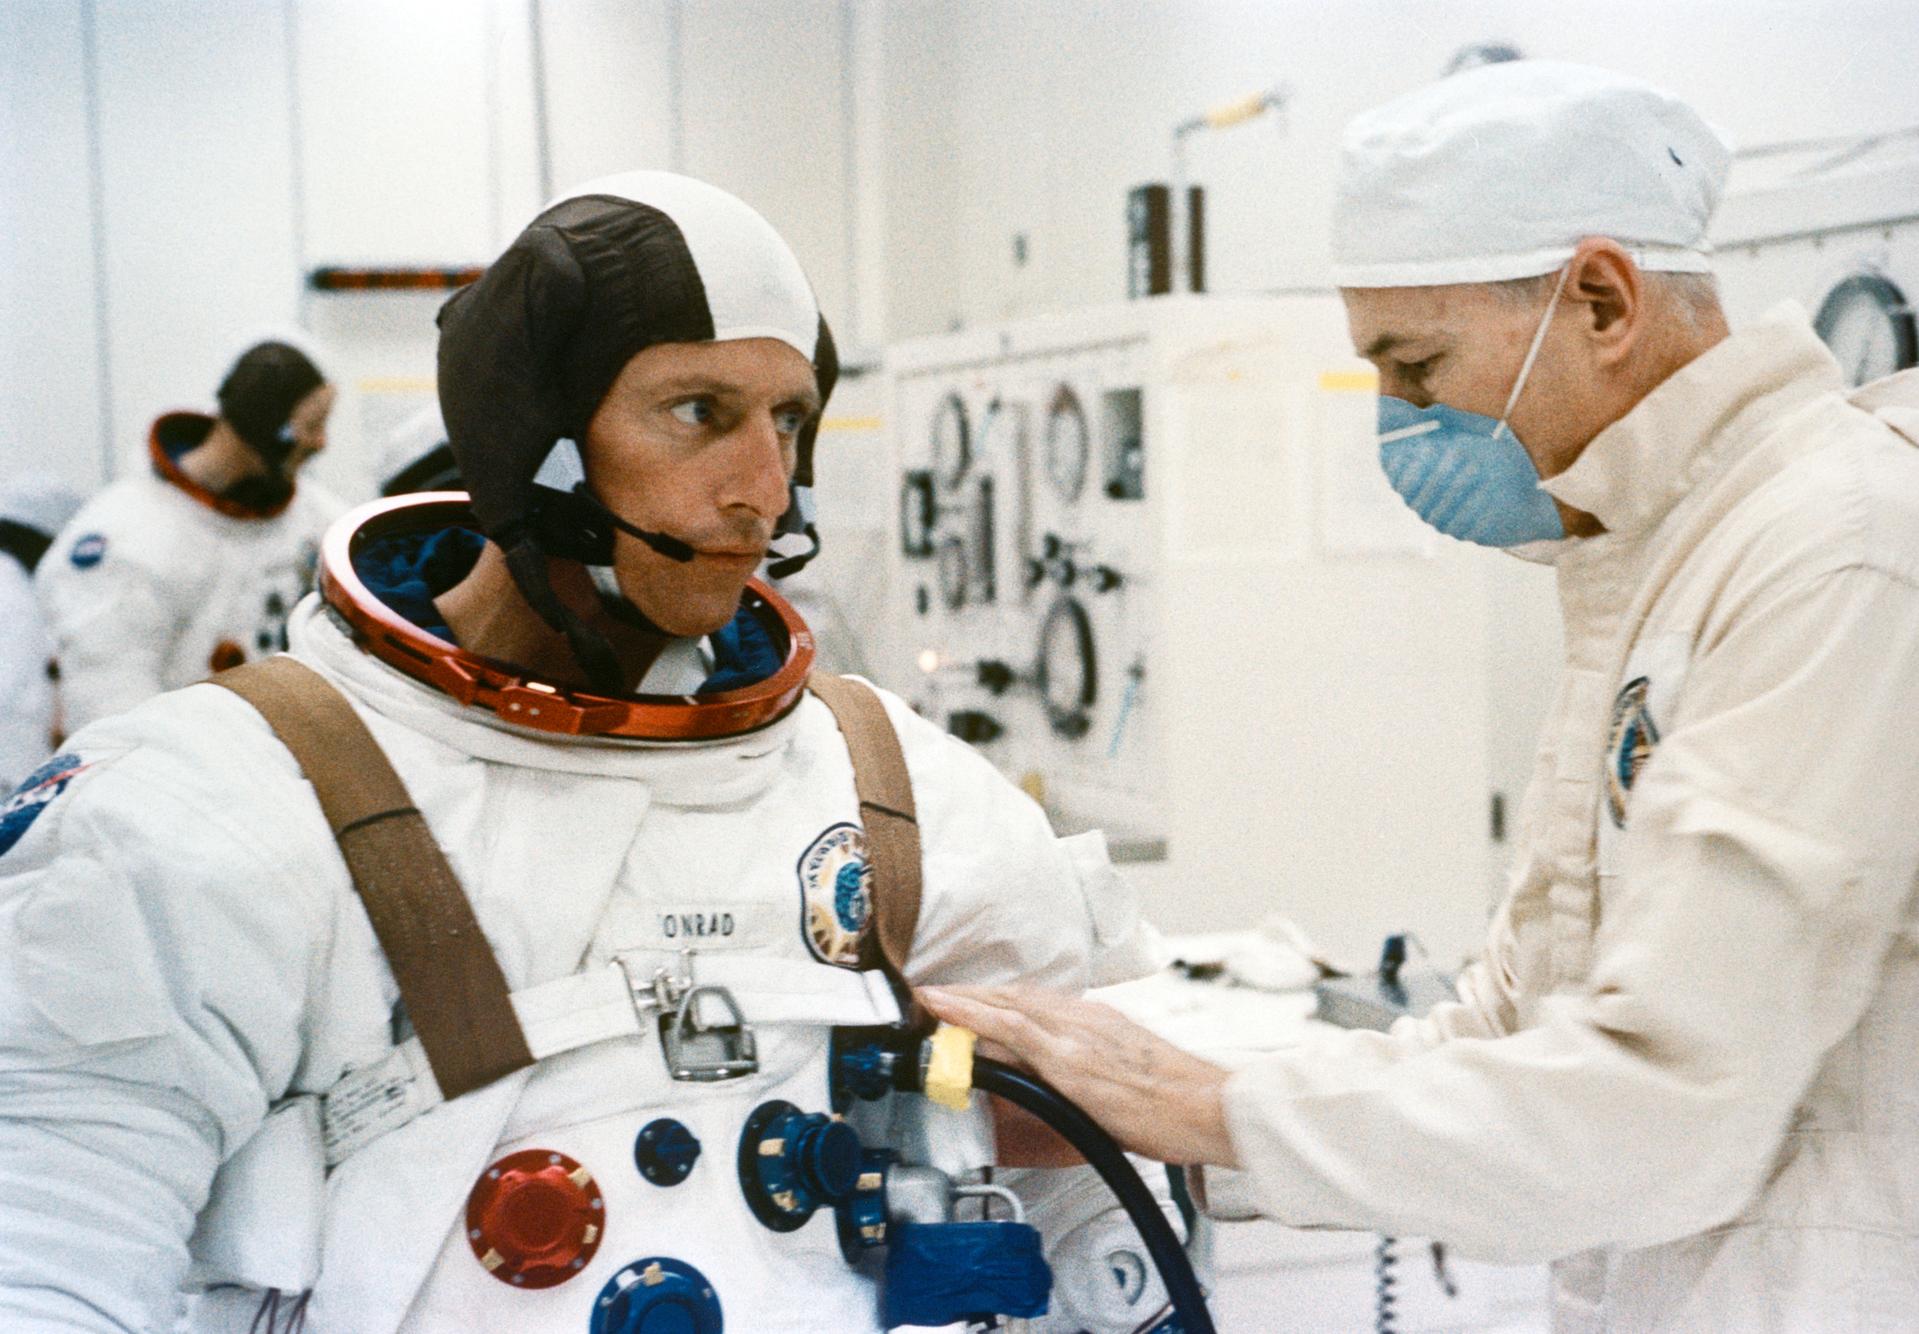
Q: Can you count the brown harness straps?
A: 2